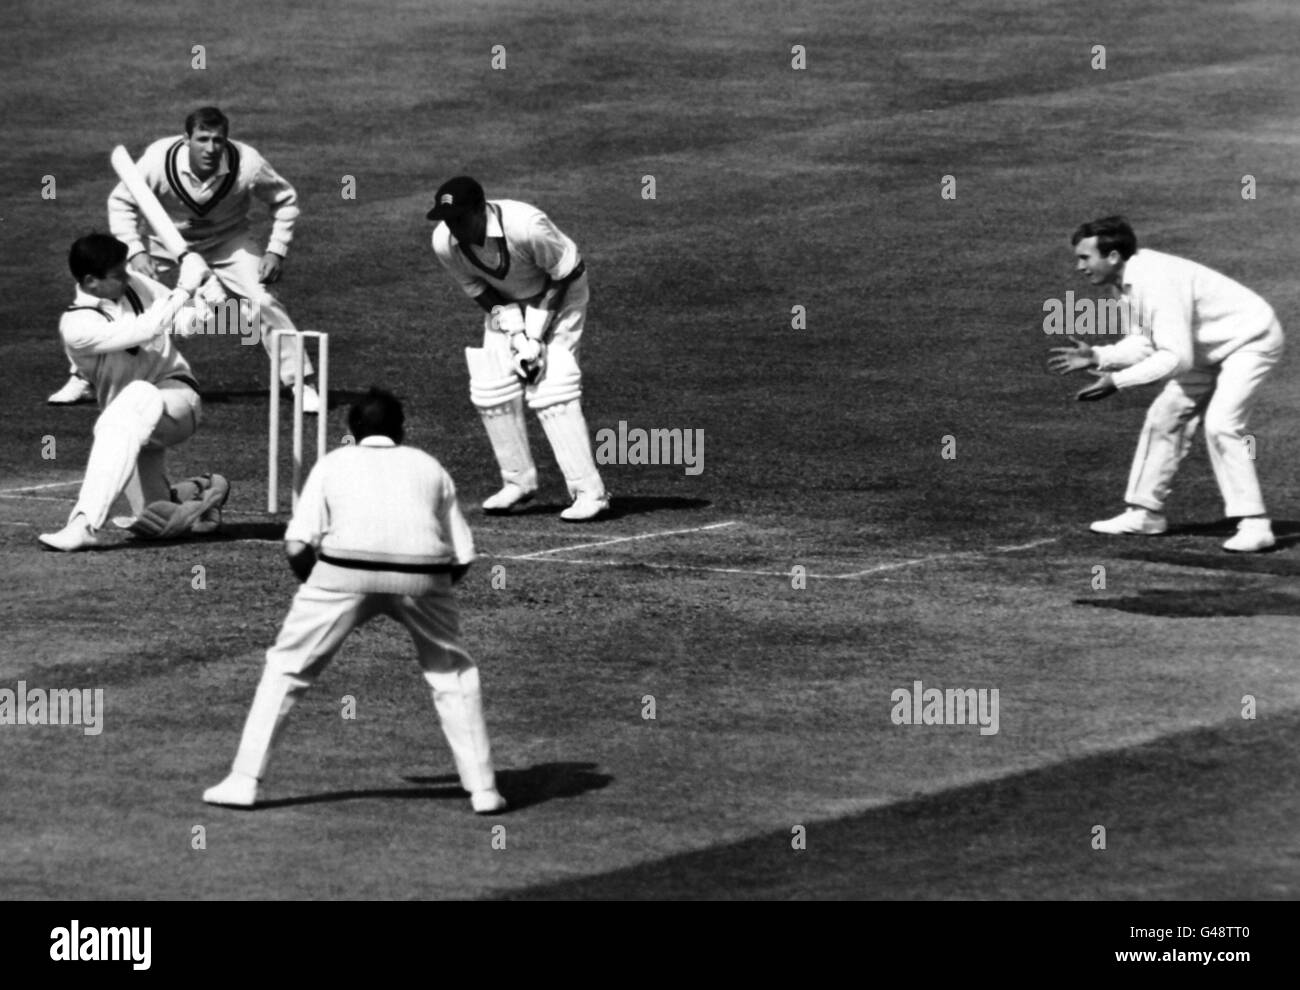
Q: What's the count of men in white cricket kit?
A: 5